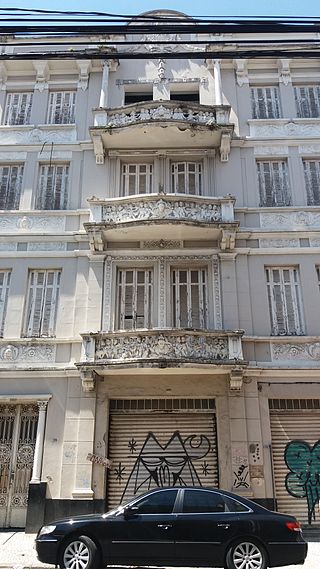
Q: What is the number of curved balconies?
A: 3